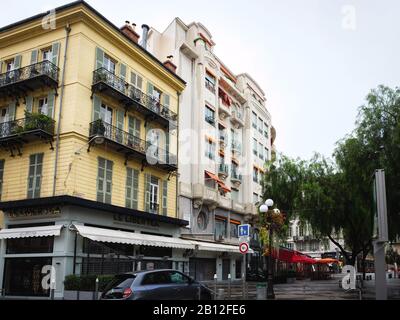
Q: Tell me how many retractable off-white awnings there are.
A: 3